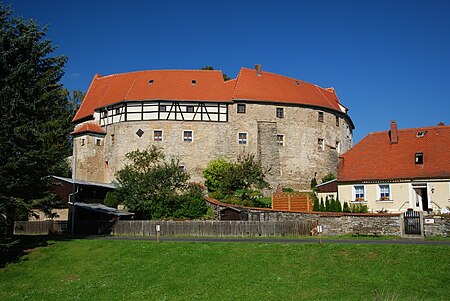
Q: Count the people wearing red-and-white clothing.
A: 0